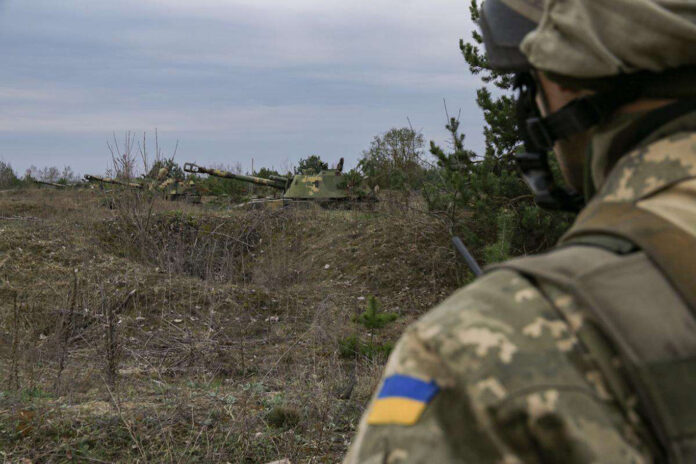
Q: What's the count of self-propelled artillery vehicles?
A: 3